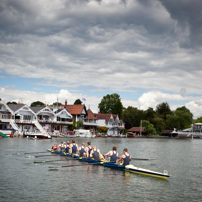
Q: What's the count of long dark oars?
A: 5